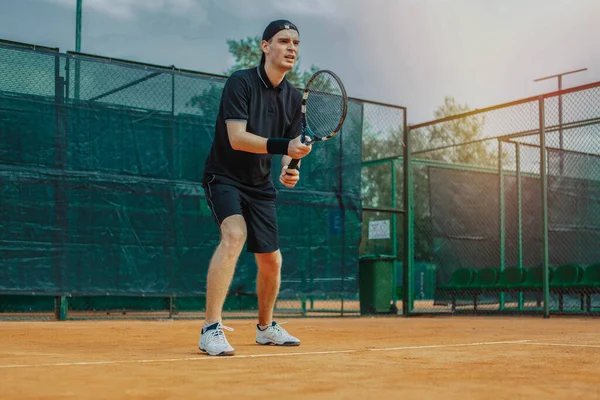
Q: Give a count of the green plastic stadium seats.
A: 6